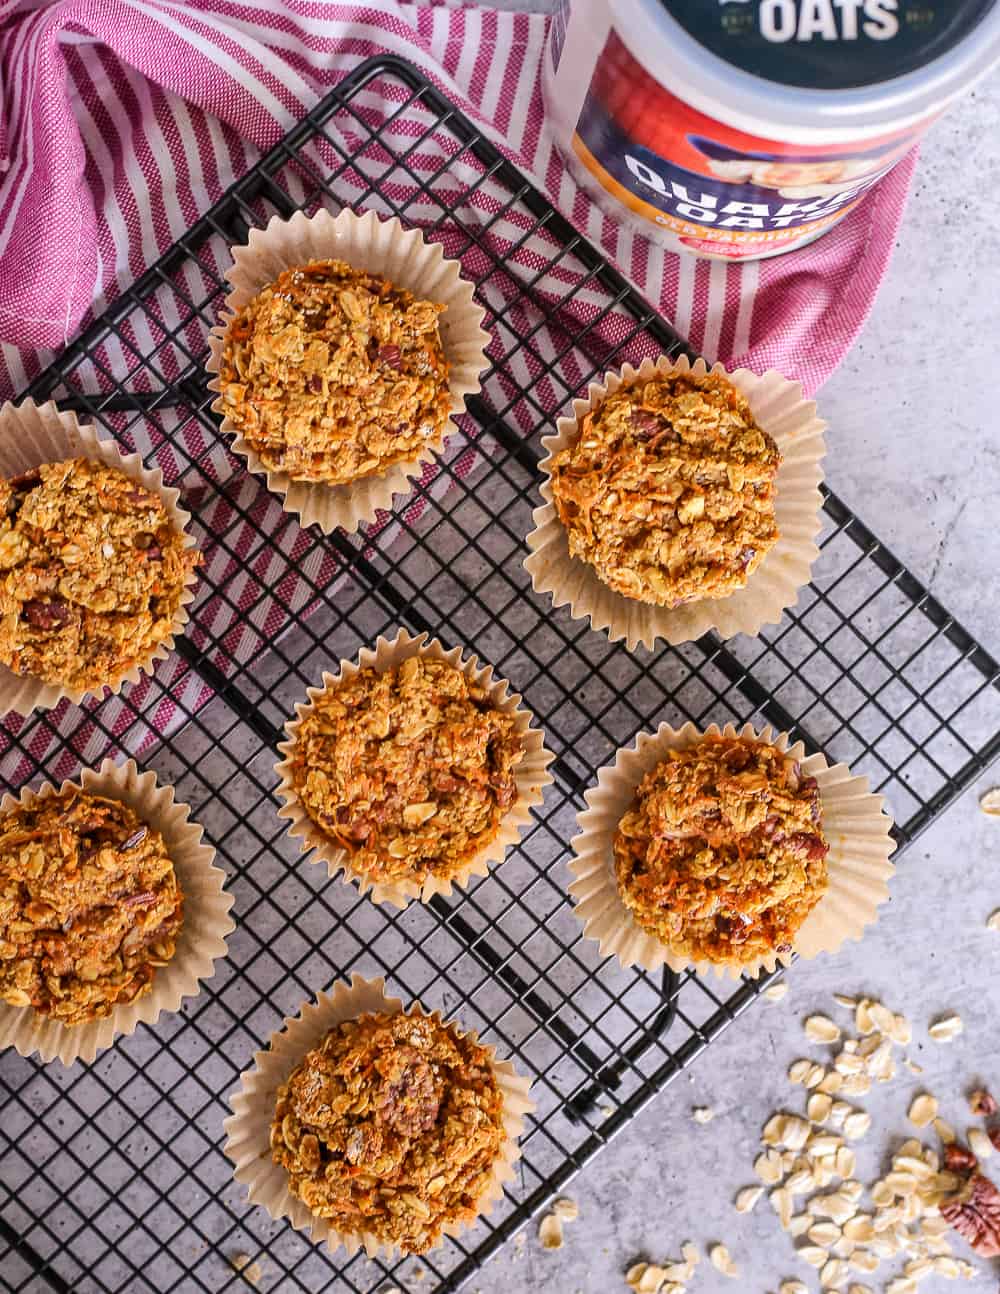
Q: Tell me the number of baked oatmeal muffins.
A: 7